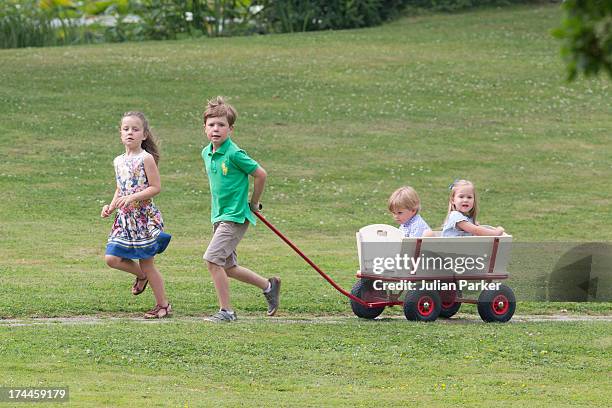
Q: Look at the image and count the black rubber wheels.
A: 4